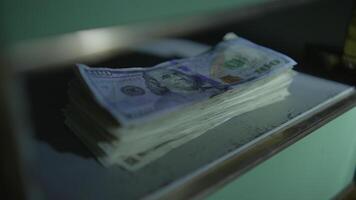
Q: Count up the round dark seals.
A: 1